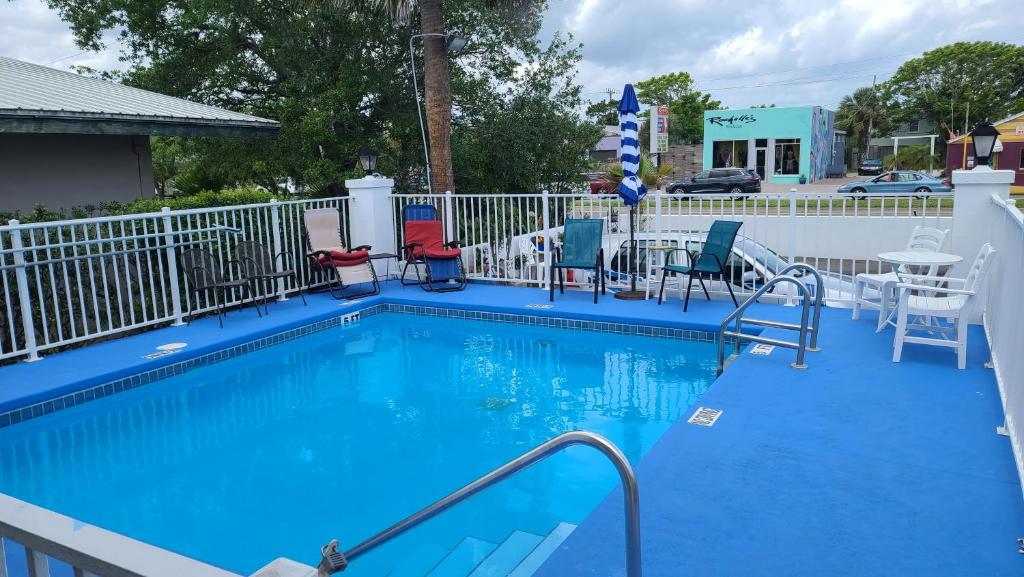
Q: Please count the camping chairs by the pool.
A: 2